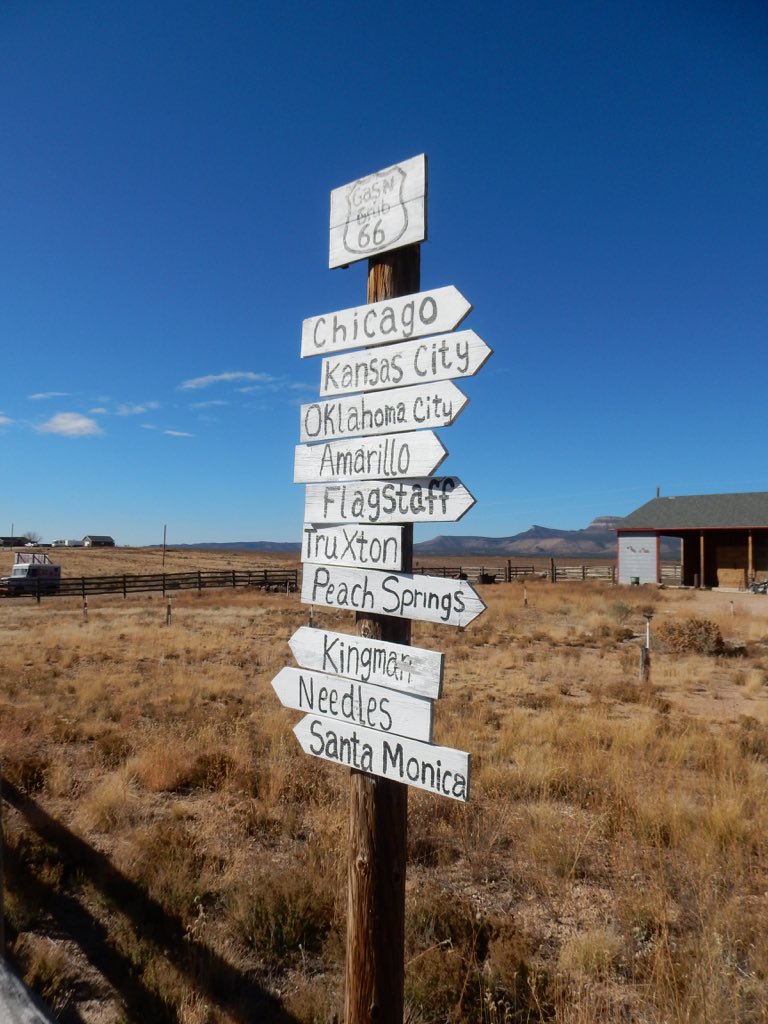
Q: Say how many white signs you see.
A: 11